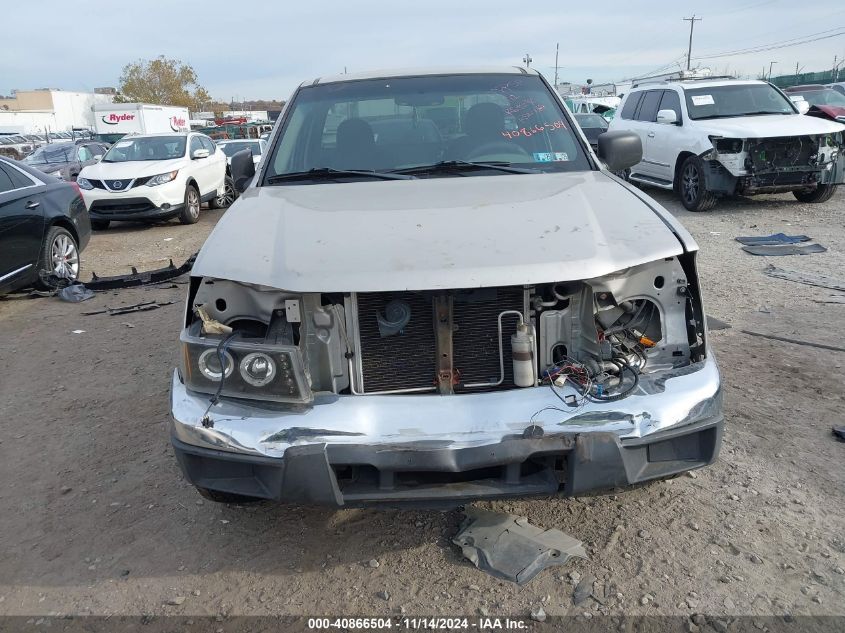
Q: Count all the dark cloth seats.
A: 2